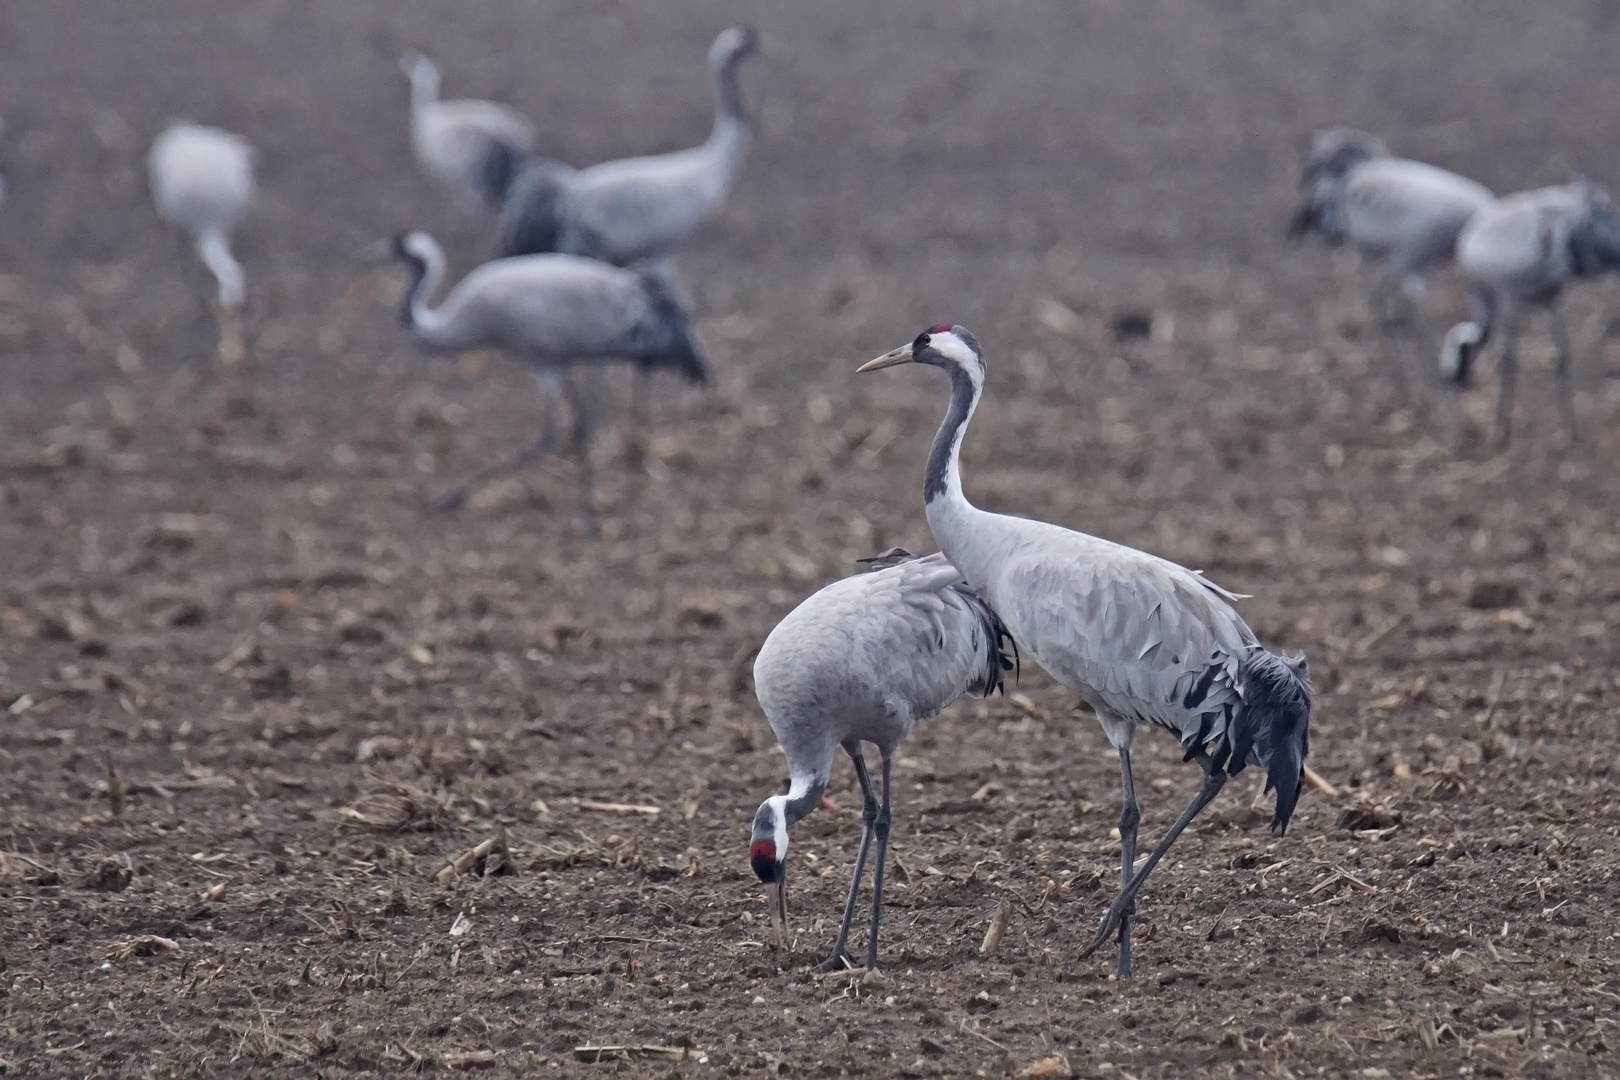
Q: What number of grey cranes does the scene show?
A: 8